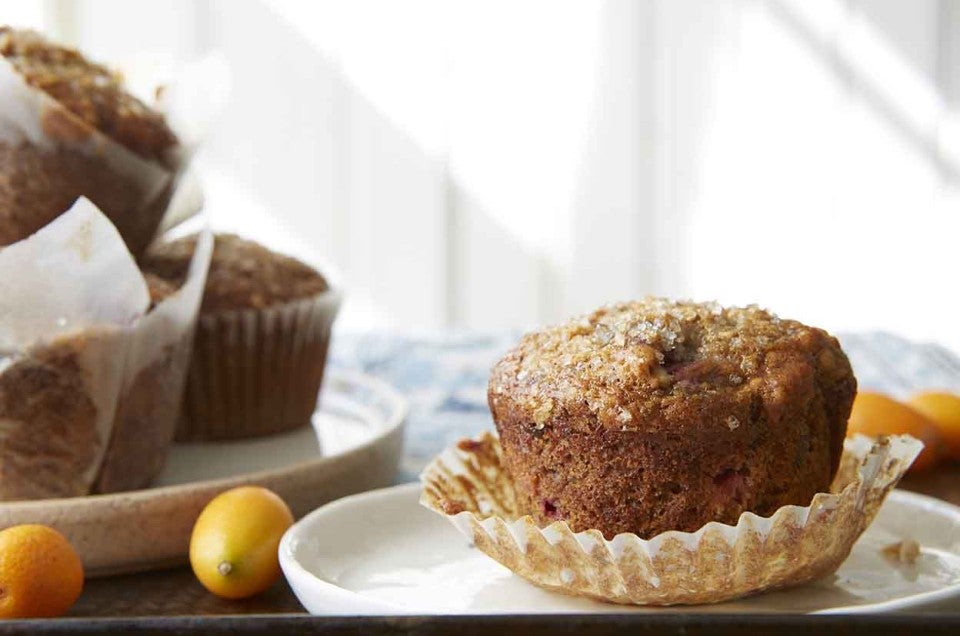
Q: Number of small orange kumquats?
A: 4